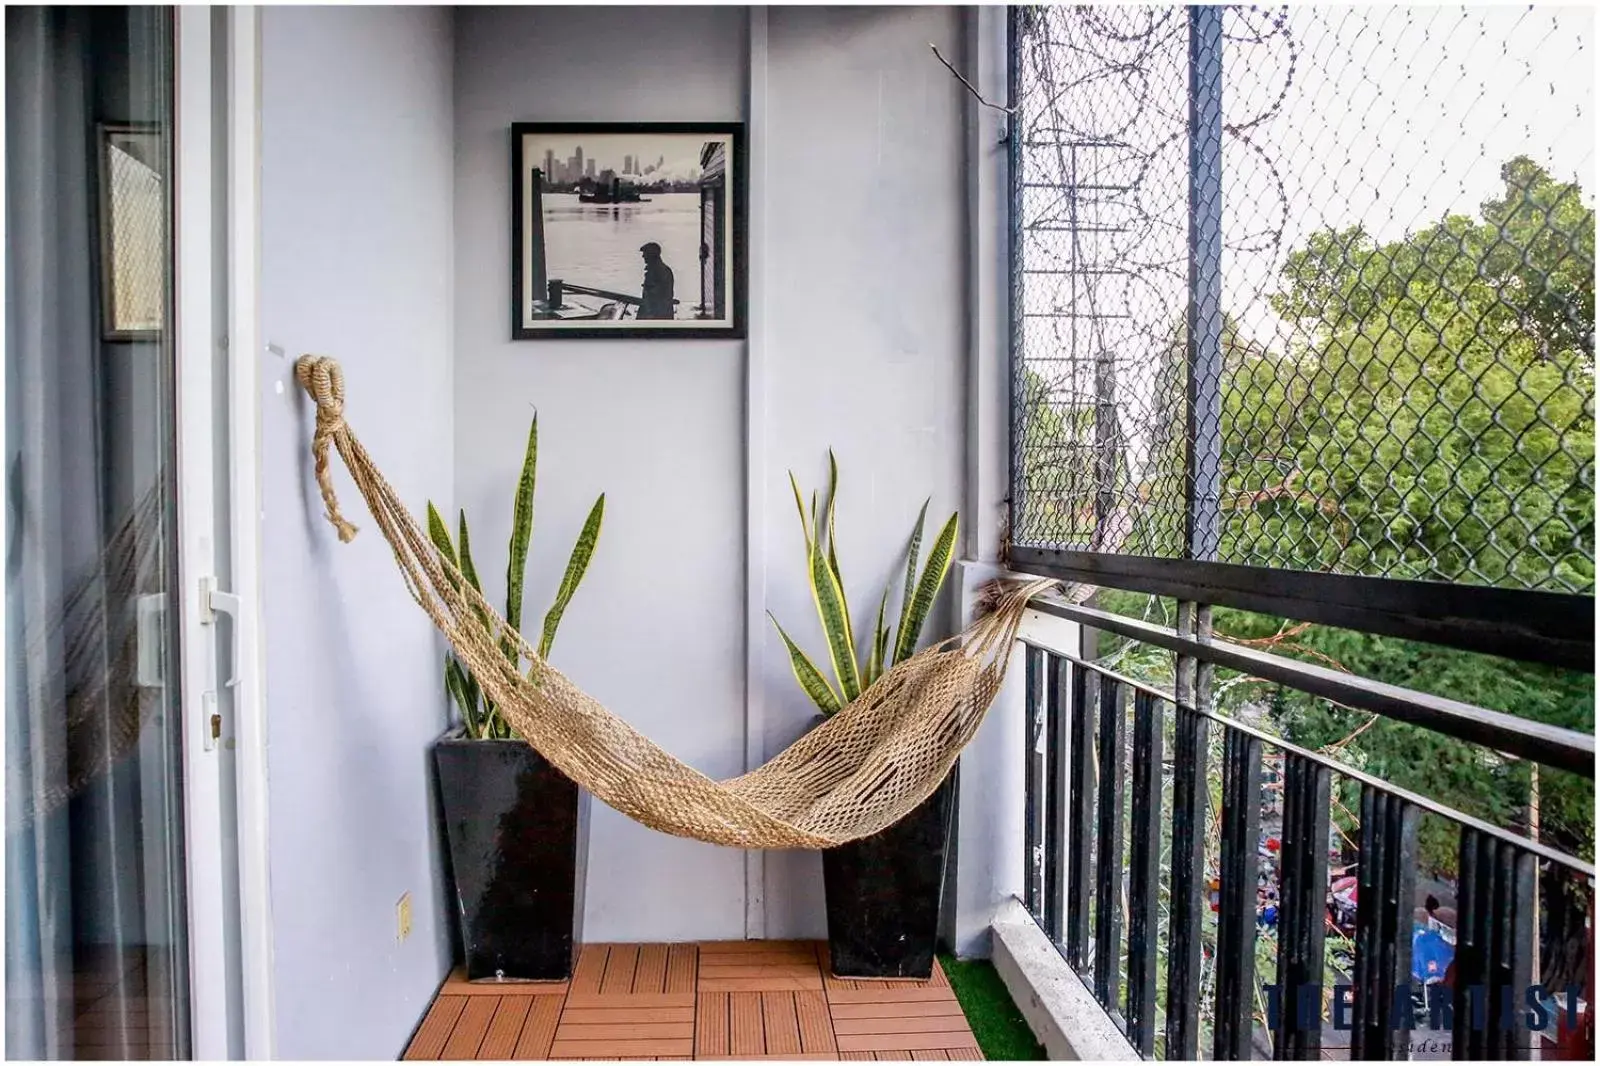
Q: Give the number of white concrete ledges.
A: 1